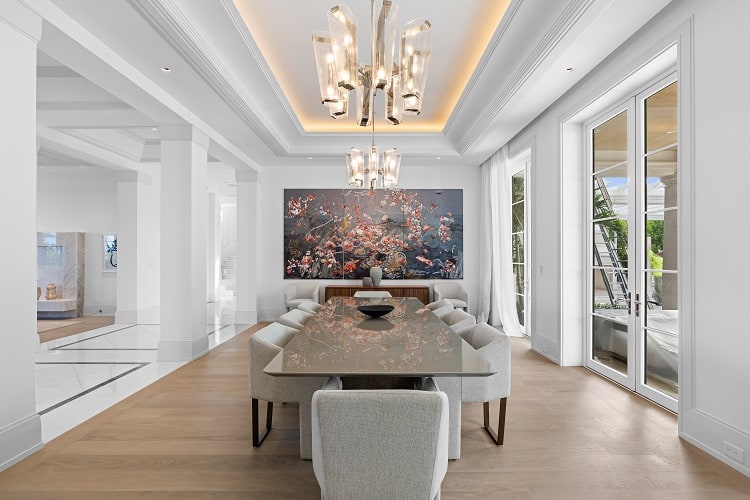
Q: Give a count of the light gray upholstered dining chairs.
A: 10